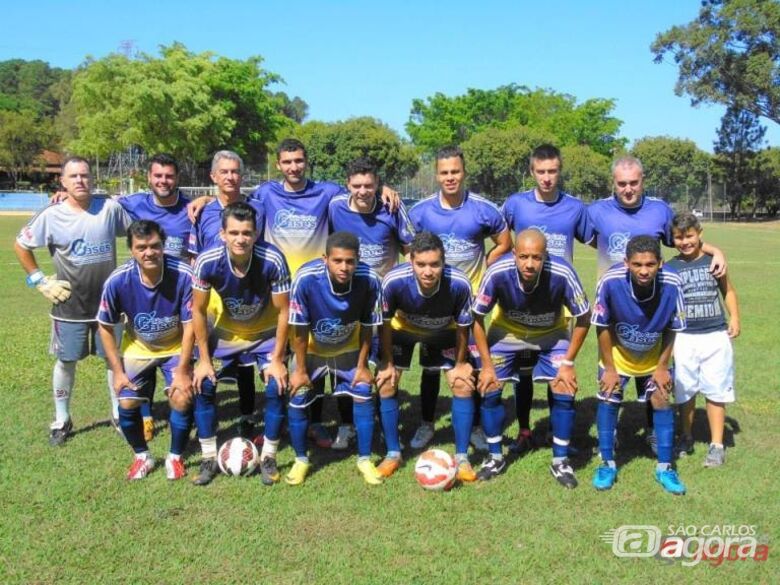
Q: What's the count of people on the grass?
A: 15